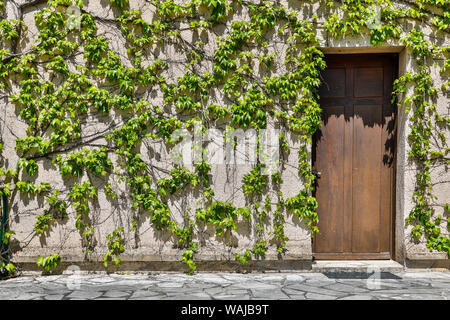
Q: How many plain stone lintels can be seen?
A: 1